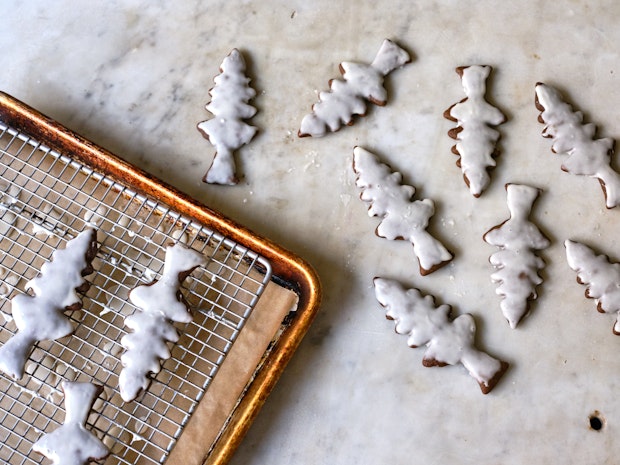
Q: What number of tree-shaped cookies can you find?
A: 11